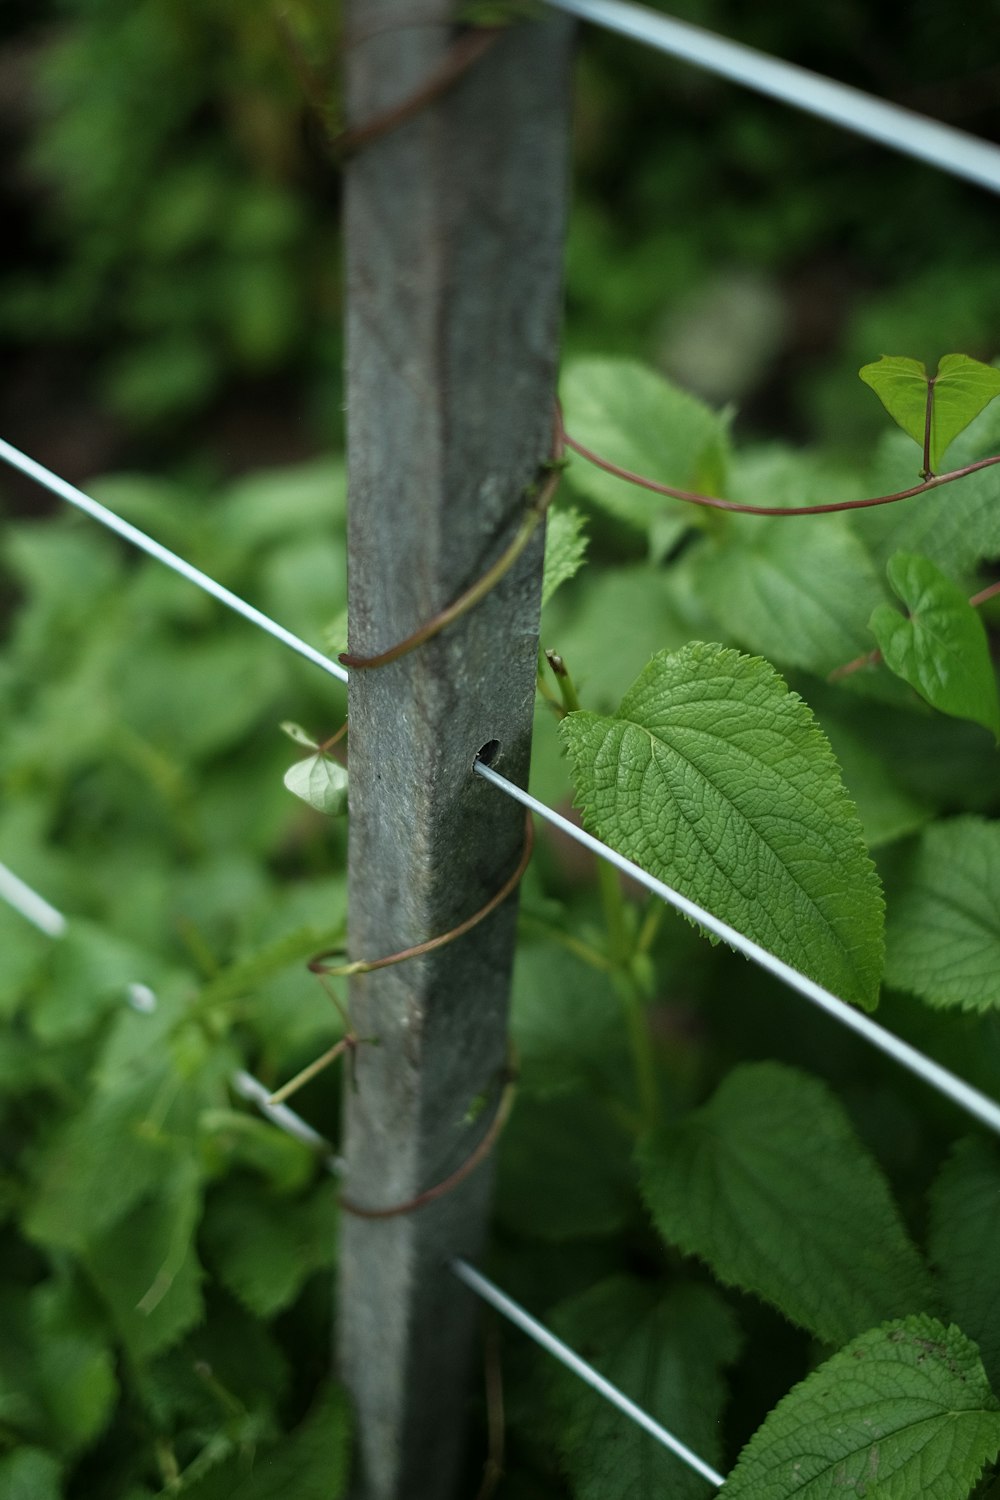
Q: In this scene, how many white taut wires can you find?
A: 3